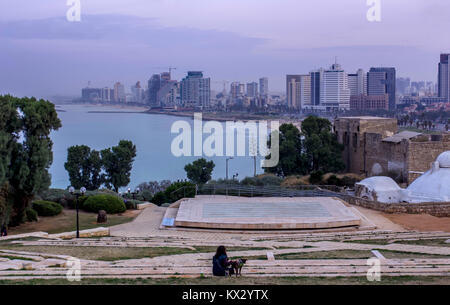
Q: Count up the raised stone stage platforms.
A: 1